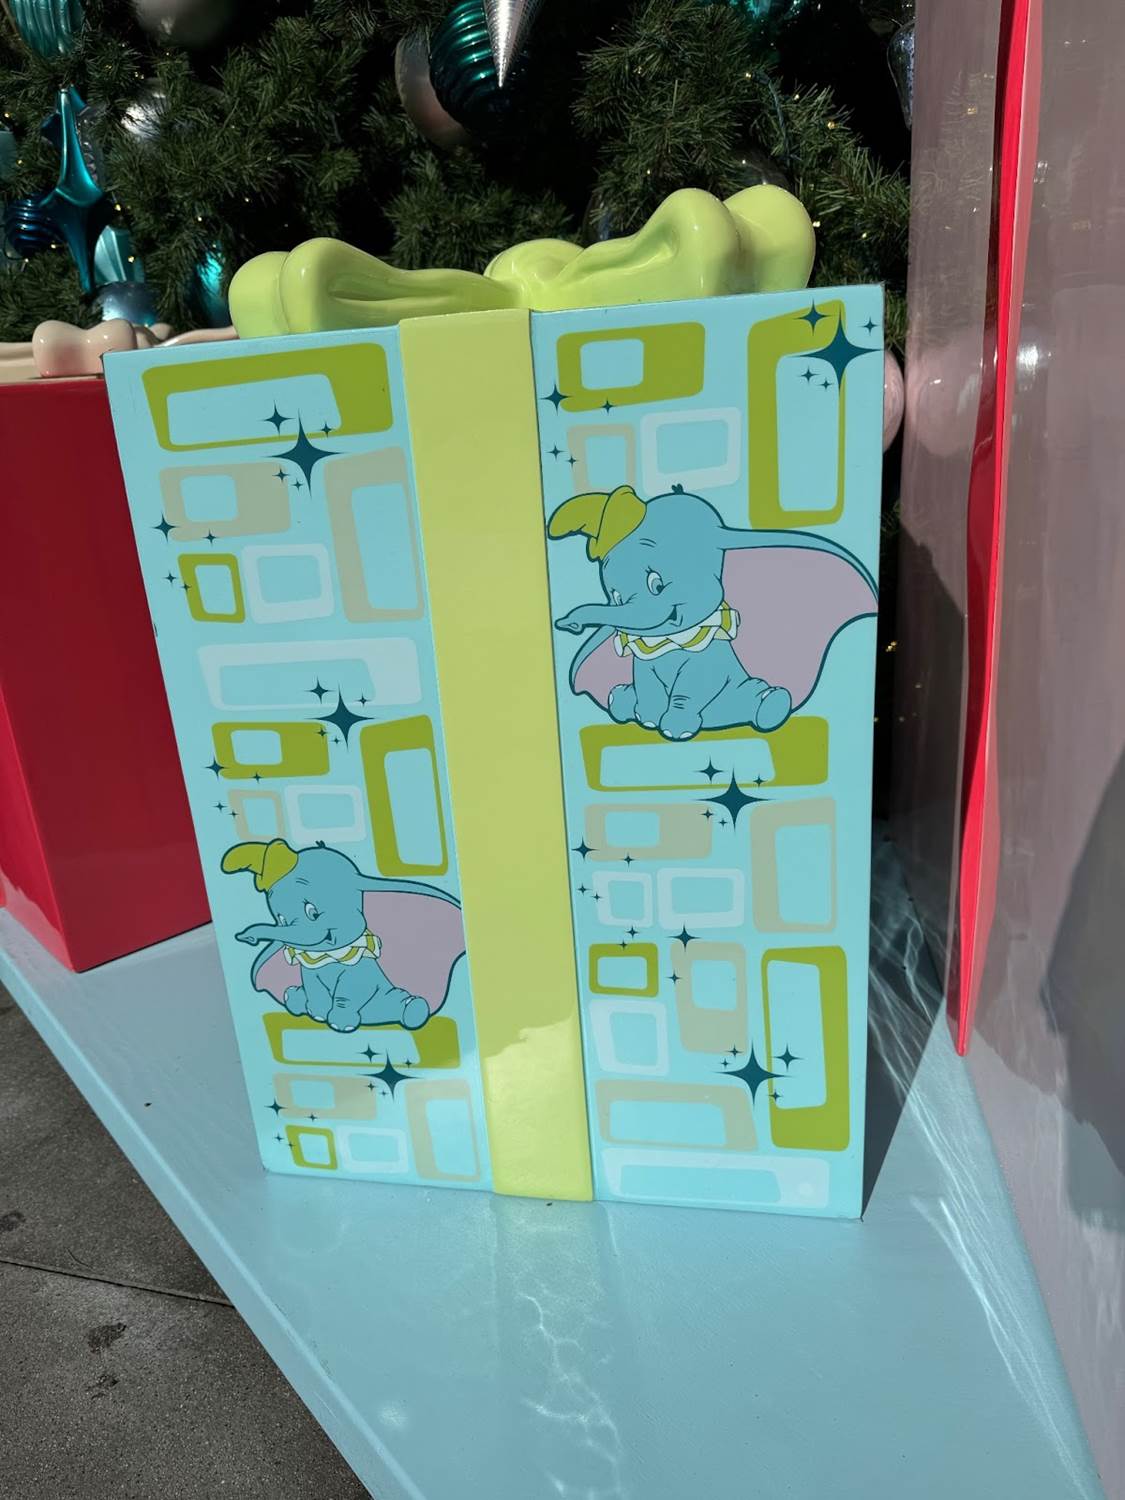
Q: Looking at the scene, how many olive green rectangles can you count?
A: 11